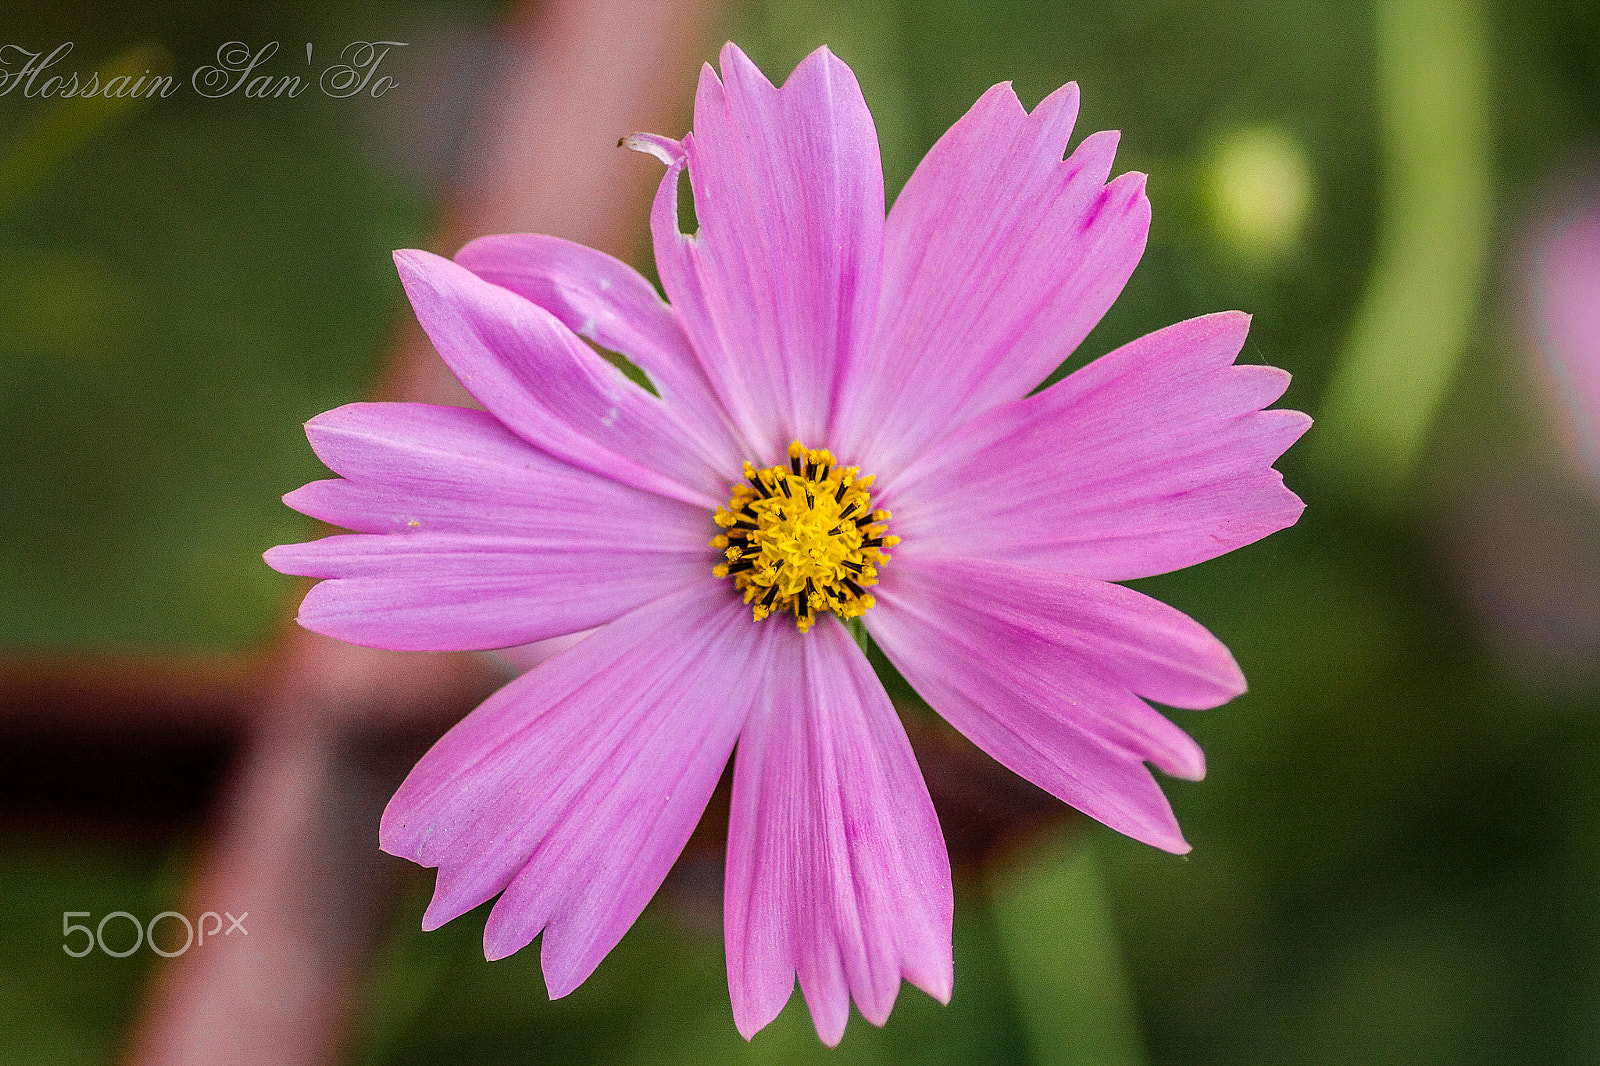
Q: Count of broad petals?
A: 8